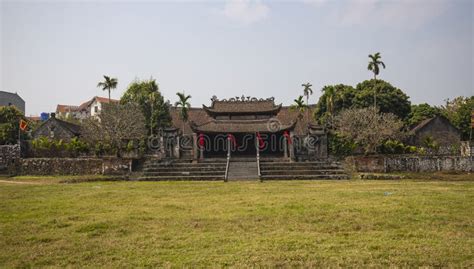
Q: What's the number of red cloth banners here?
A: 4